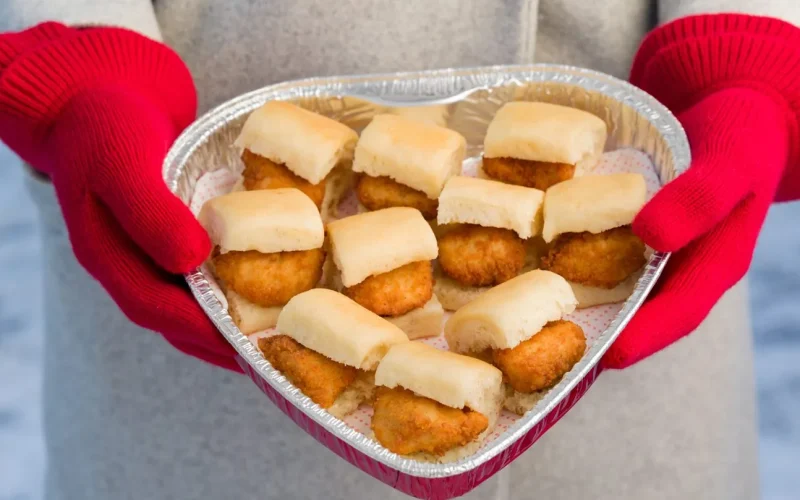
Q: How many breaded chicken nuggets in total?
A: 10